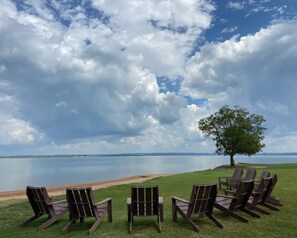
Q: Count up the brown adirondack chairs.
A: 10